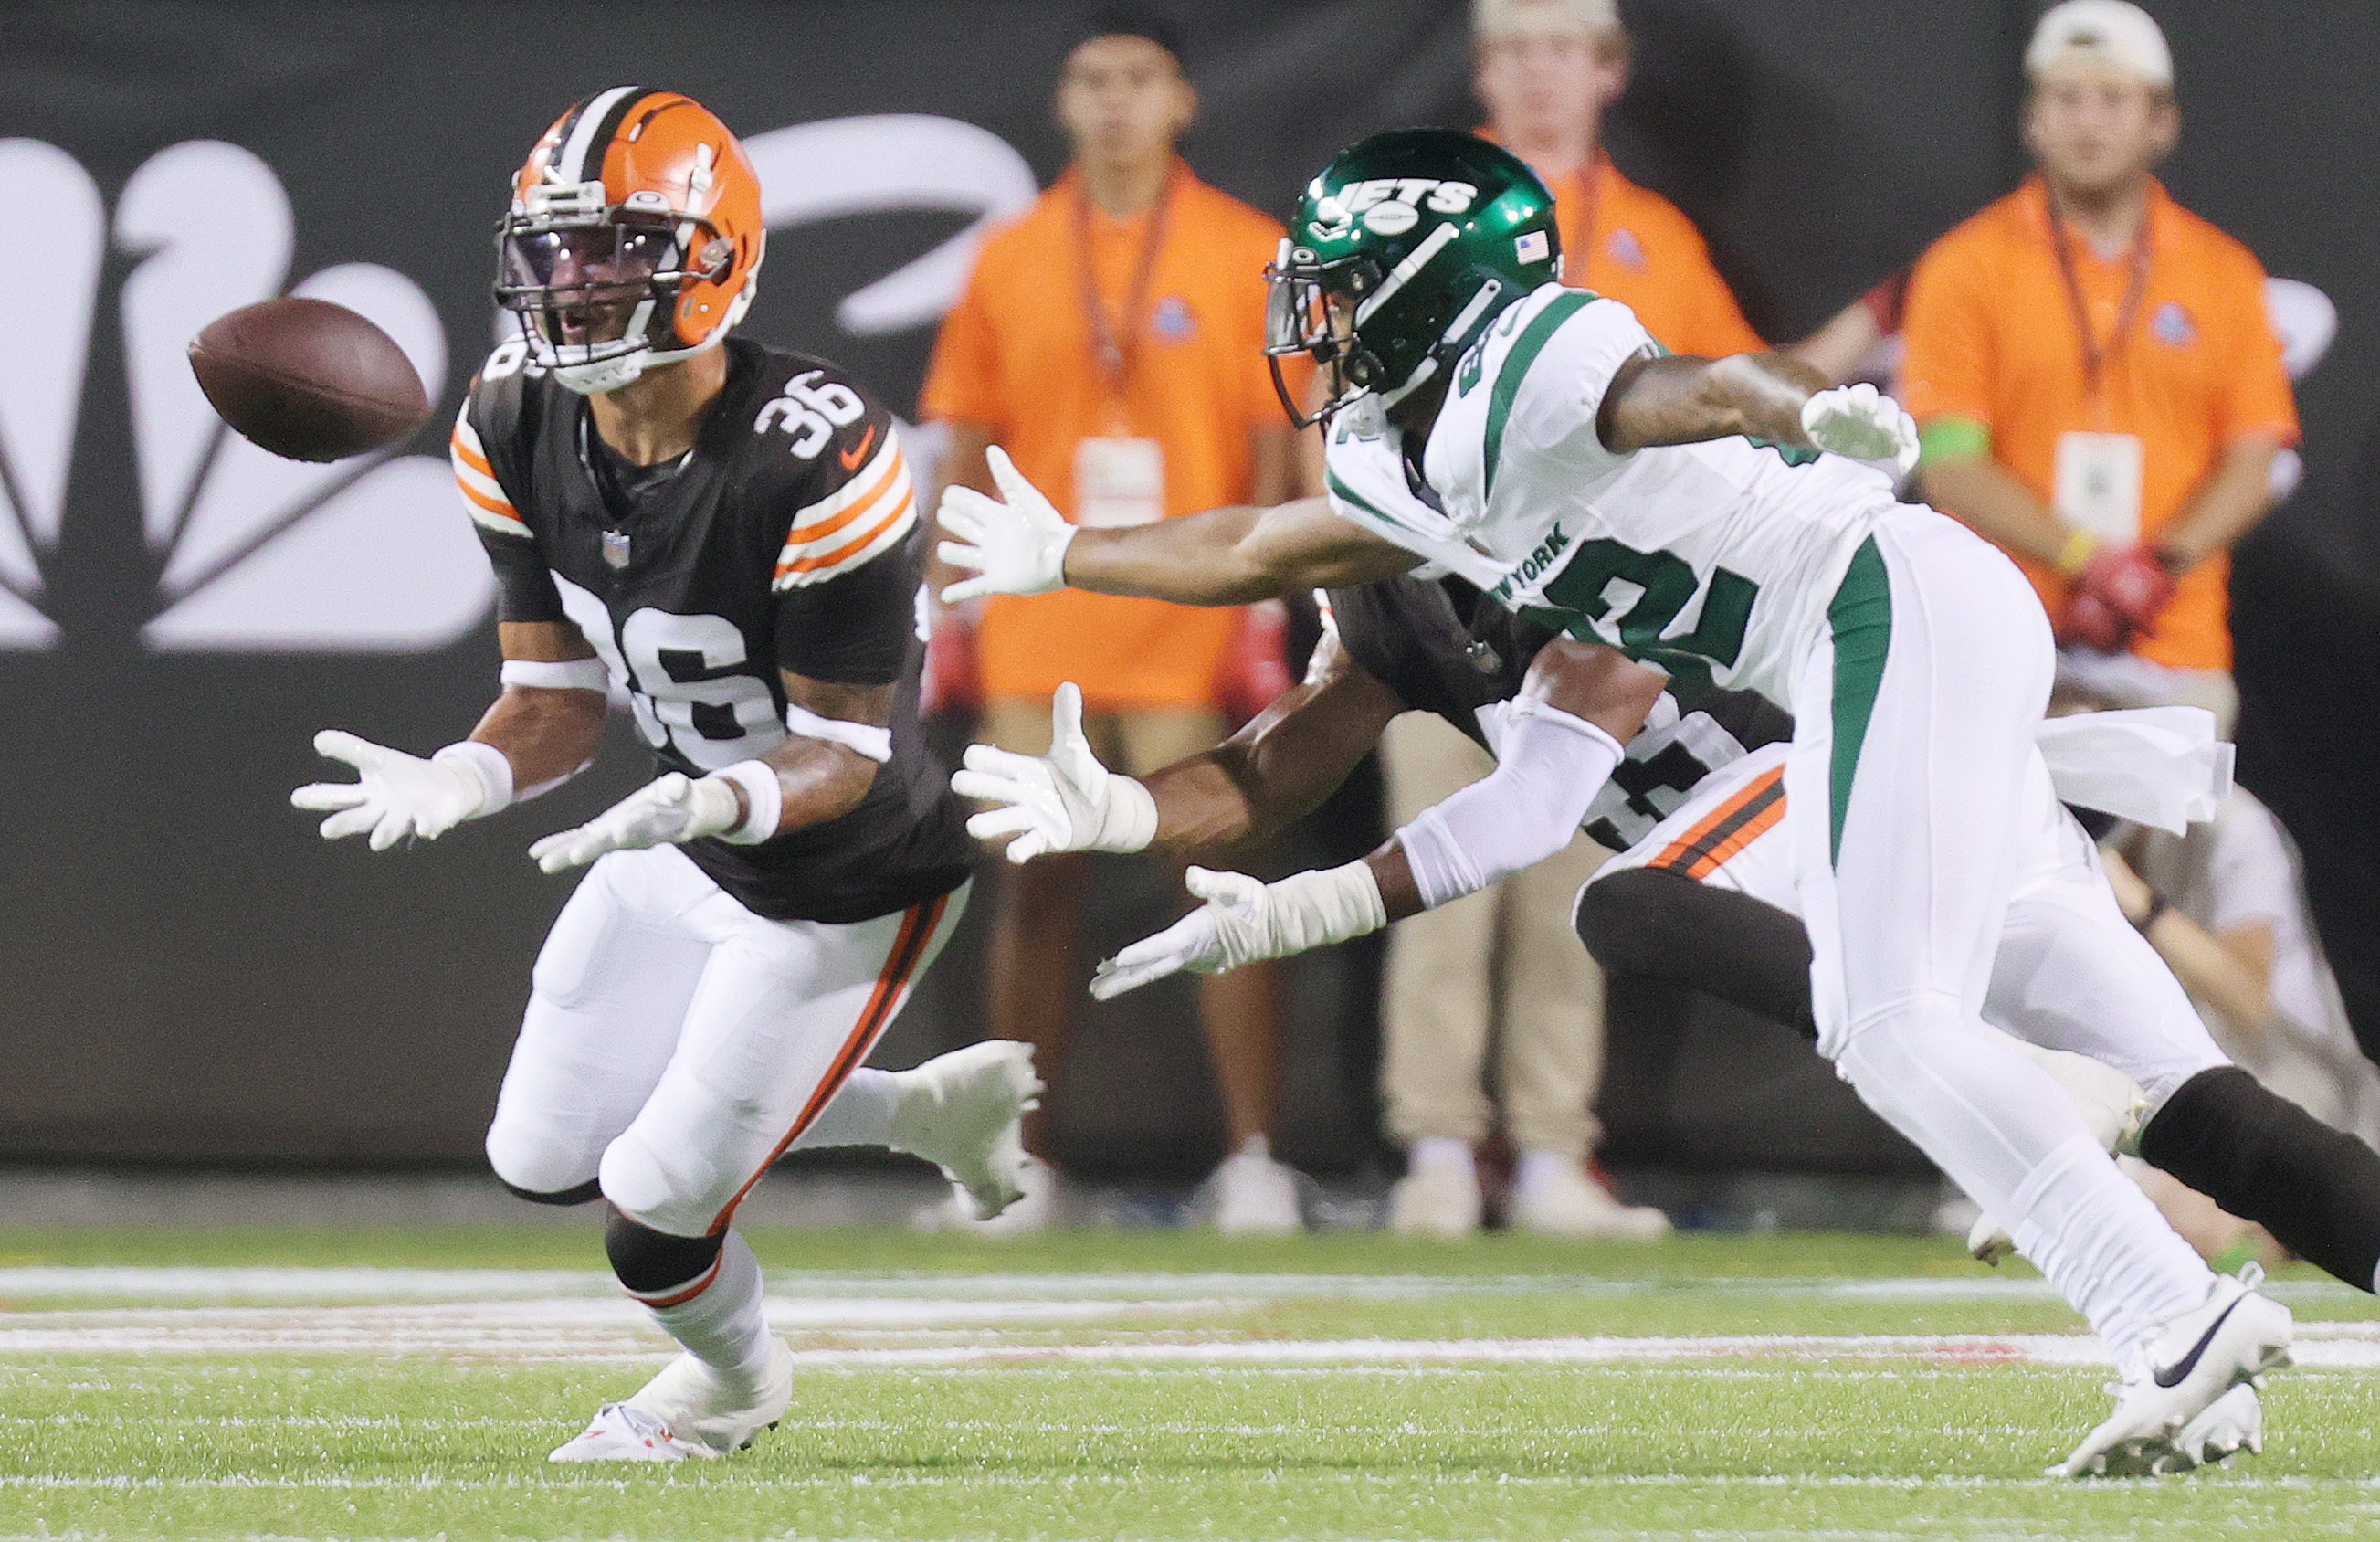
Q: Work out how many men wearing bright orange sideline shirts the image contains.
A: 3